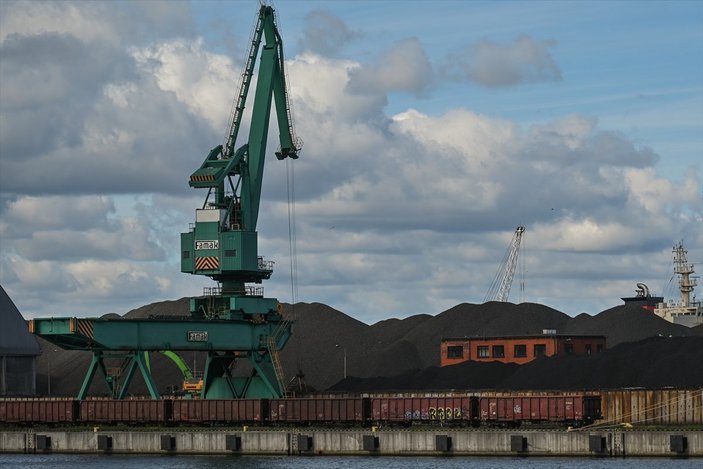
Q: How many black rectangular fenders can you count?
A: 10